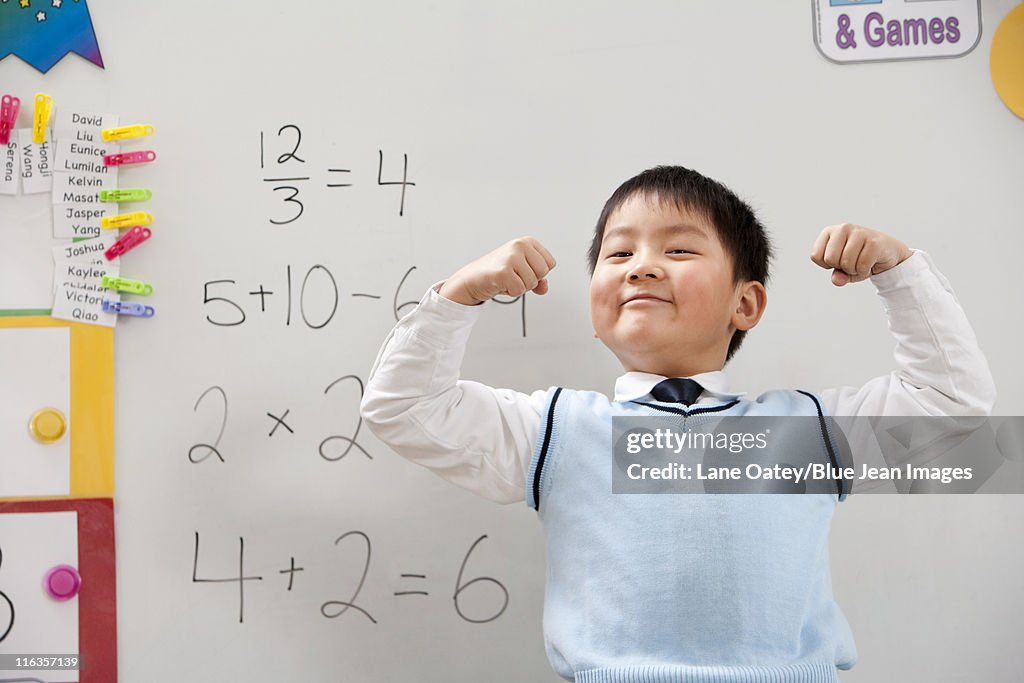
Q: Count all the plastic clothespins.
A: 9